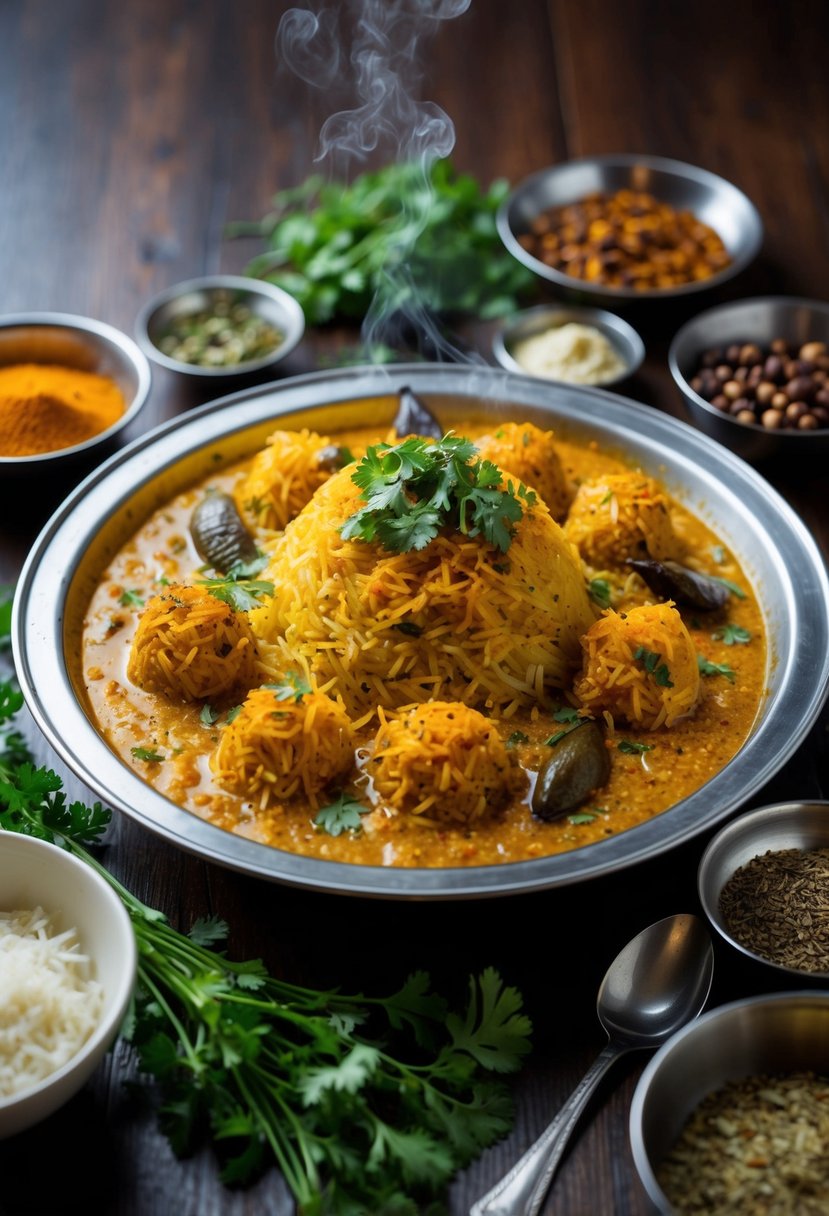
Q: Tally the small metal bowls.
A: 7